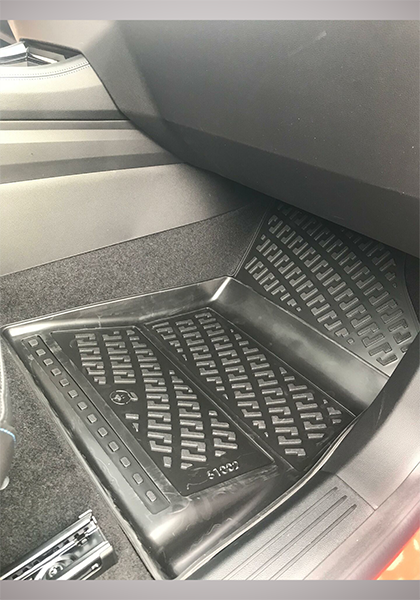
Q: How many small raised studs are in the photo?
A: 13